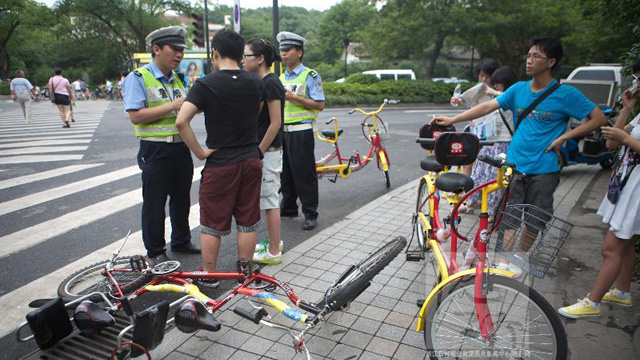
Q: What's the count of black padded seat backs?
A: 4